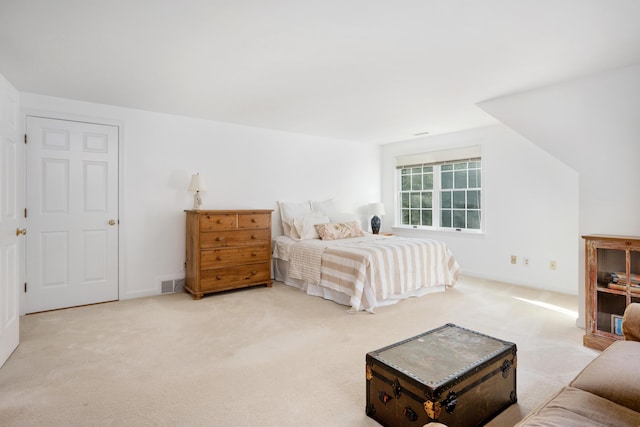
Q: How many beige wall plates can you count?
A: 2